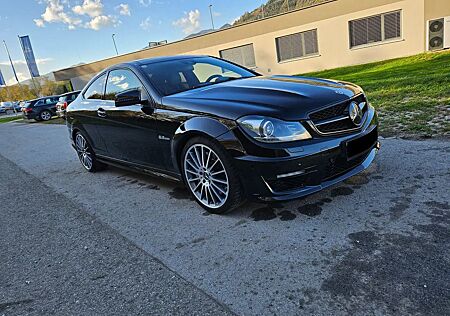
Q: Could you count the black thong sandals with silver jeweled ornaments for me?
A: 0